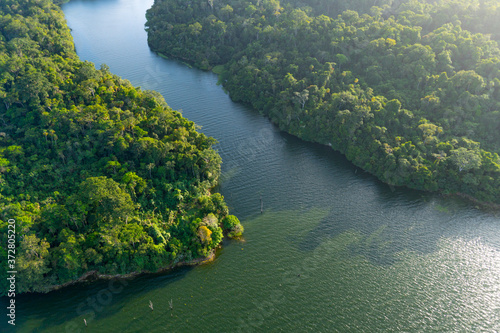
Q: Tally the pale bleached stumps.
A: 3